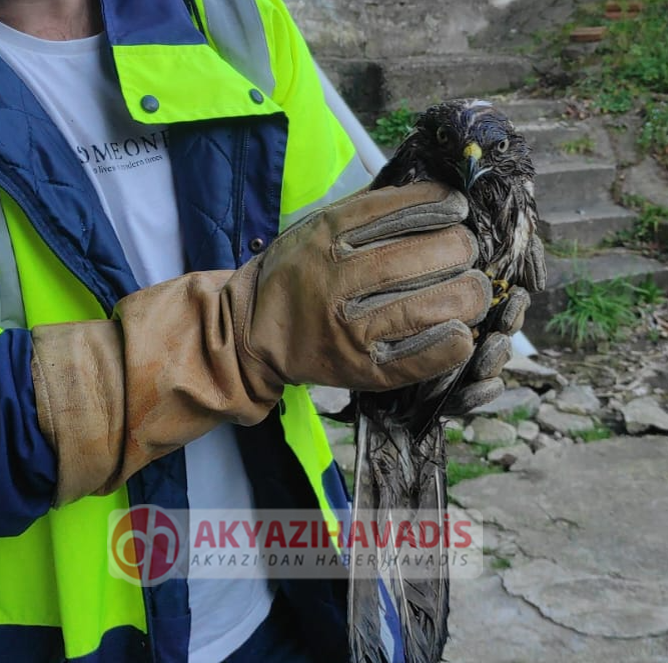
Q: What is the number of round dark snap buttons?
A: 3